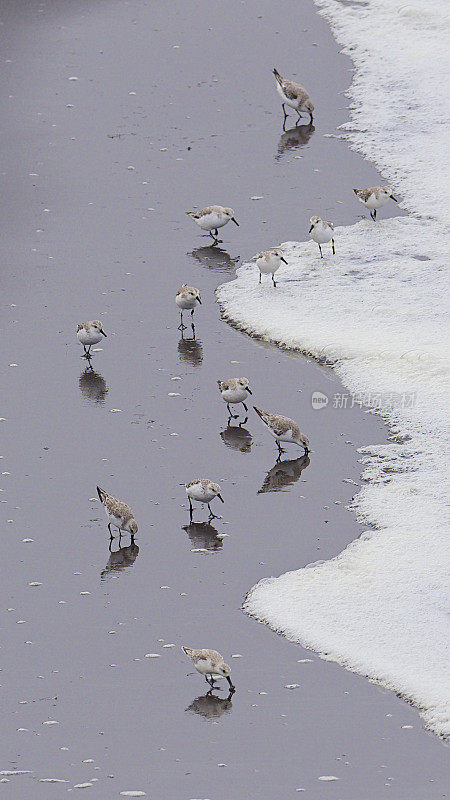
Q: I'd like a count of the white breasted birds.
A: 12